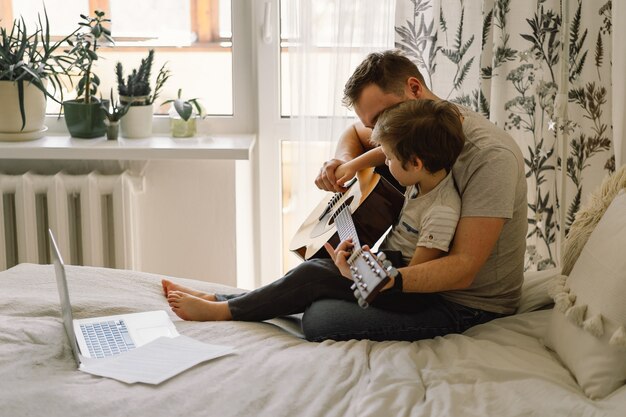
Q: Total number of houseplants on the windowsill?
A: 5